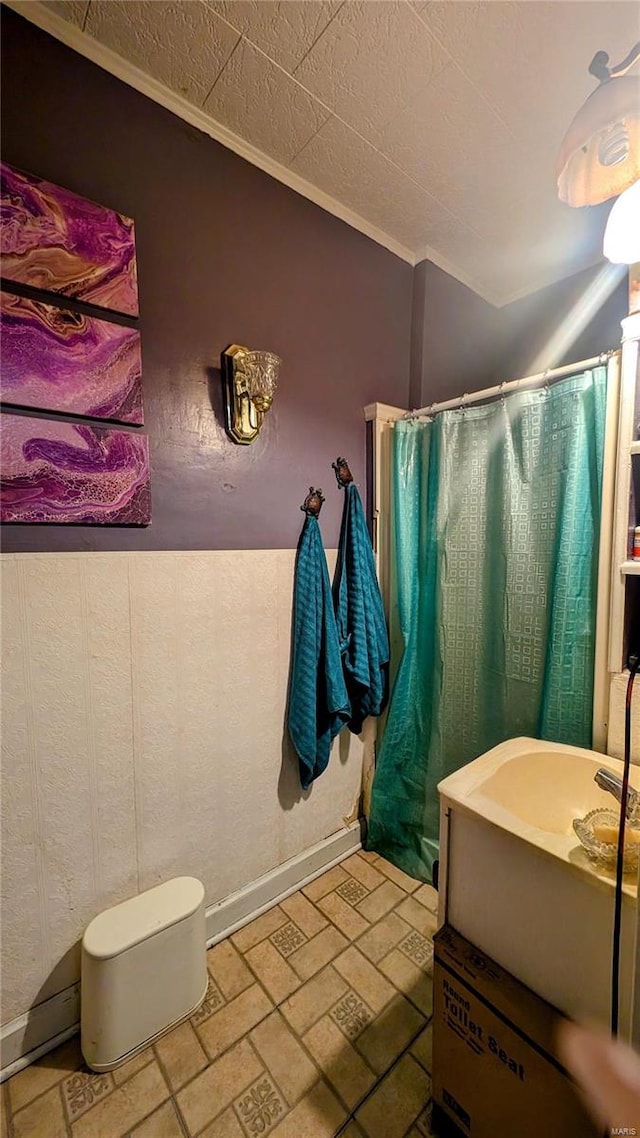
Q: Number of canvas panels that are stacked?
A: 3